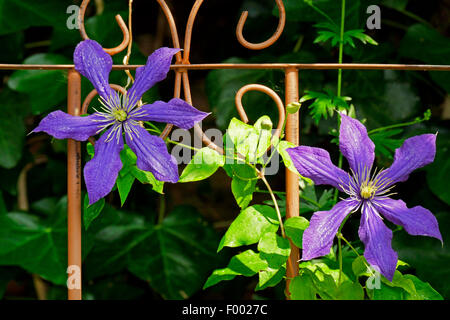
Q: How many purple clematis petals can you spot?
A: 12